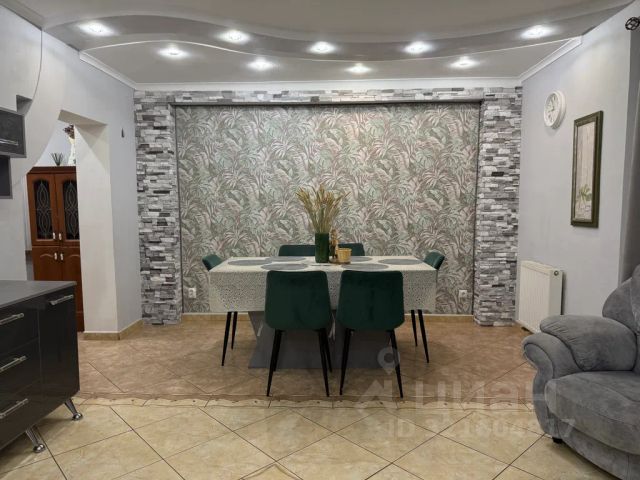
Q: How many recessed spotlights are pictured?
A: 9